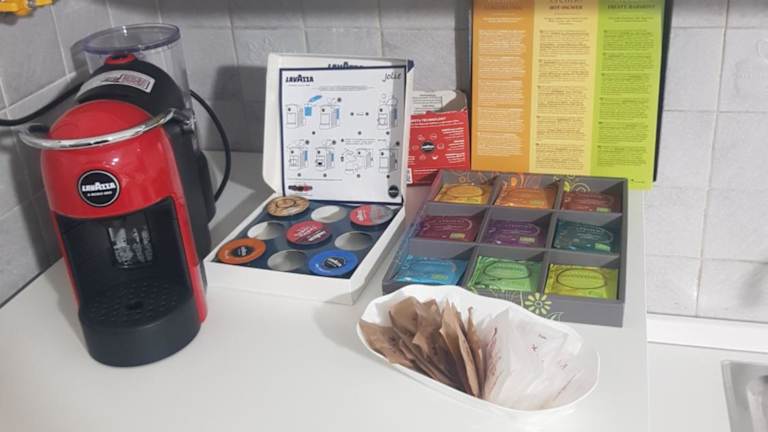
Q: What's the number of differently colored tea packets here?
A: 9